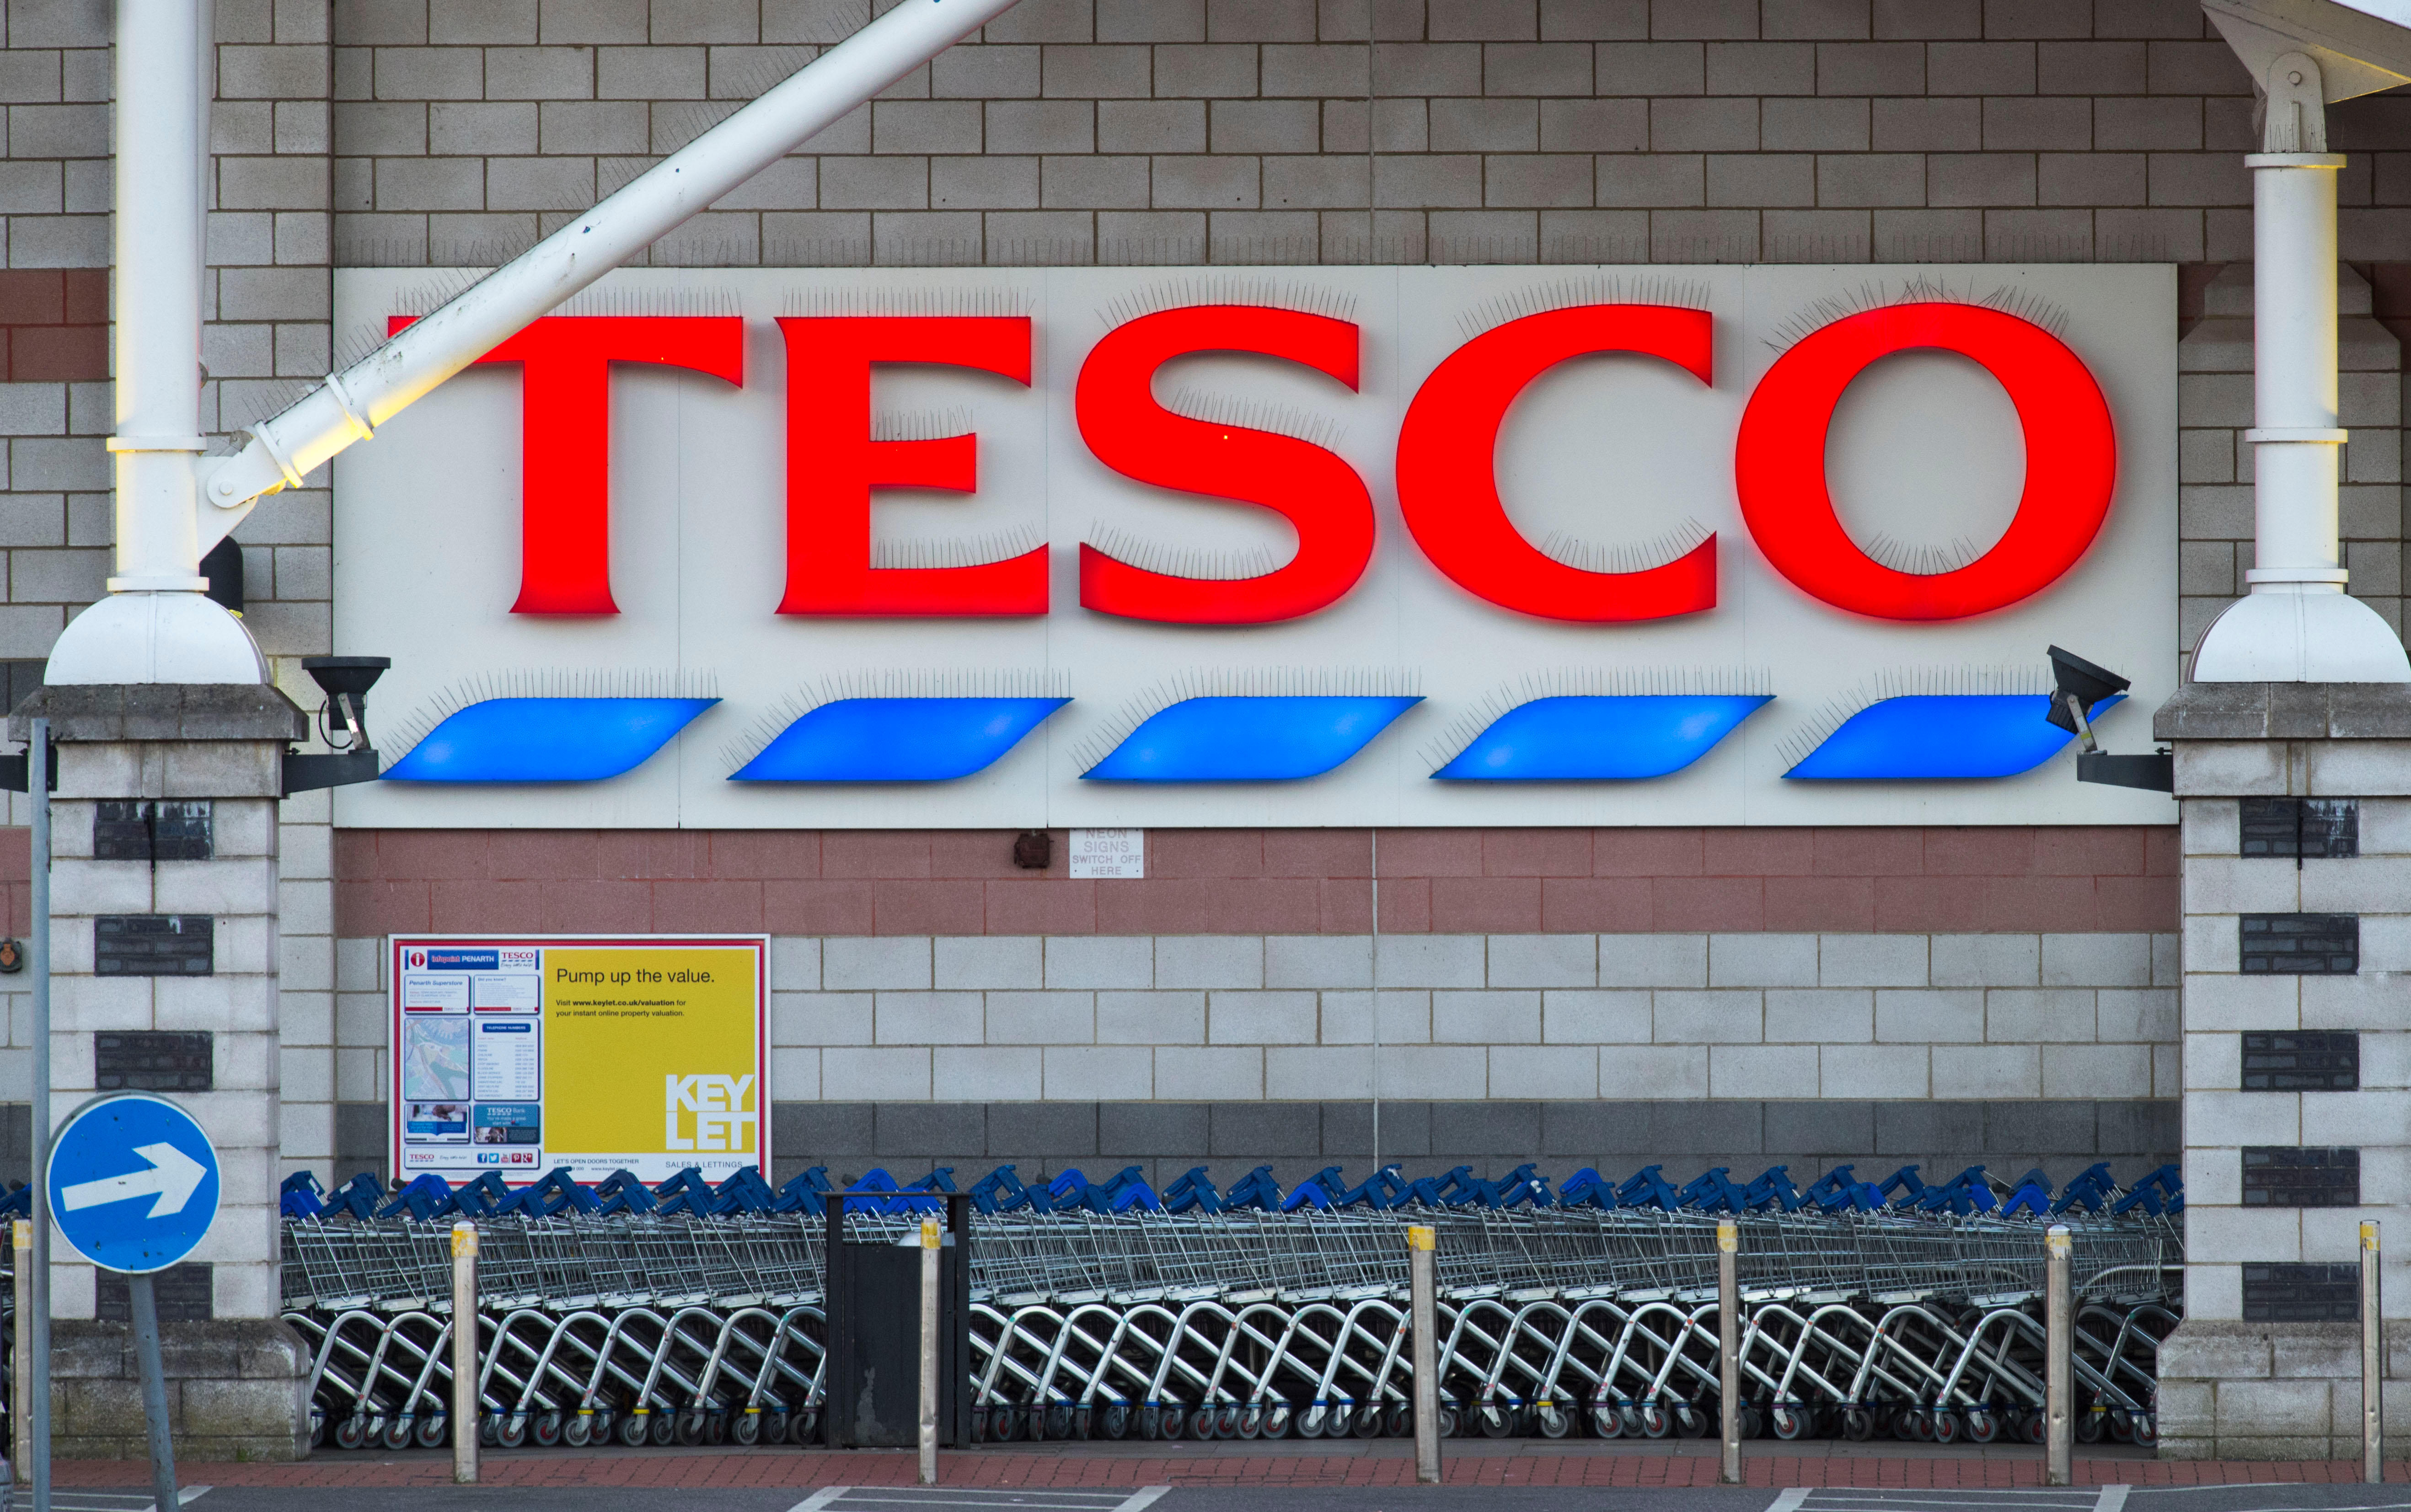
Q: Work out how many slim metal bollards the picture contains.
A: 7